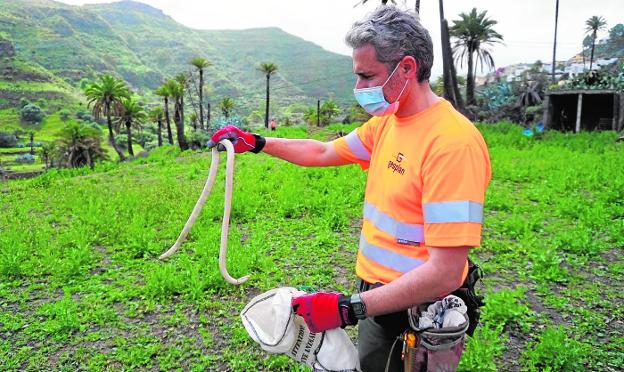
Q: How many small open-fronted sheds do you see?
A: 1